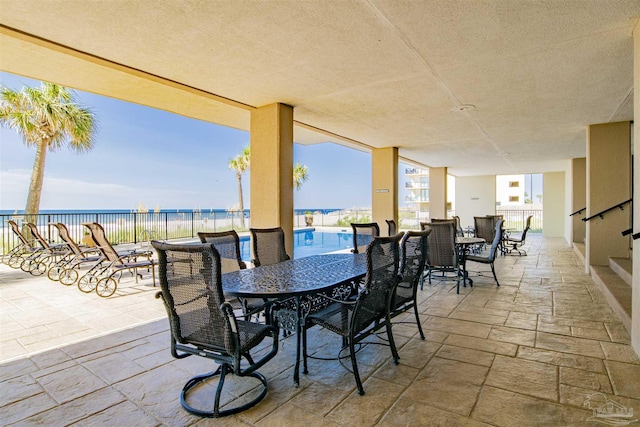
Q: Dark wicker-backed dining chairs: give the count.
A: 14